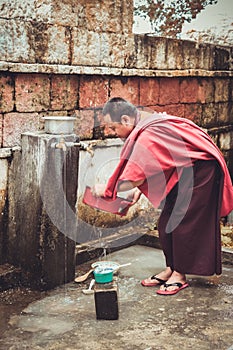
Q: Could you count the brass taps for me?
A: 2